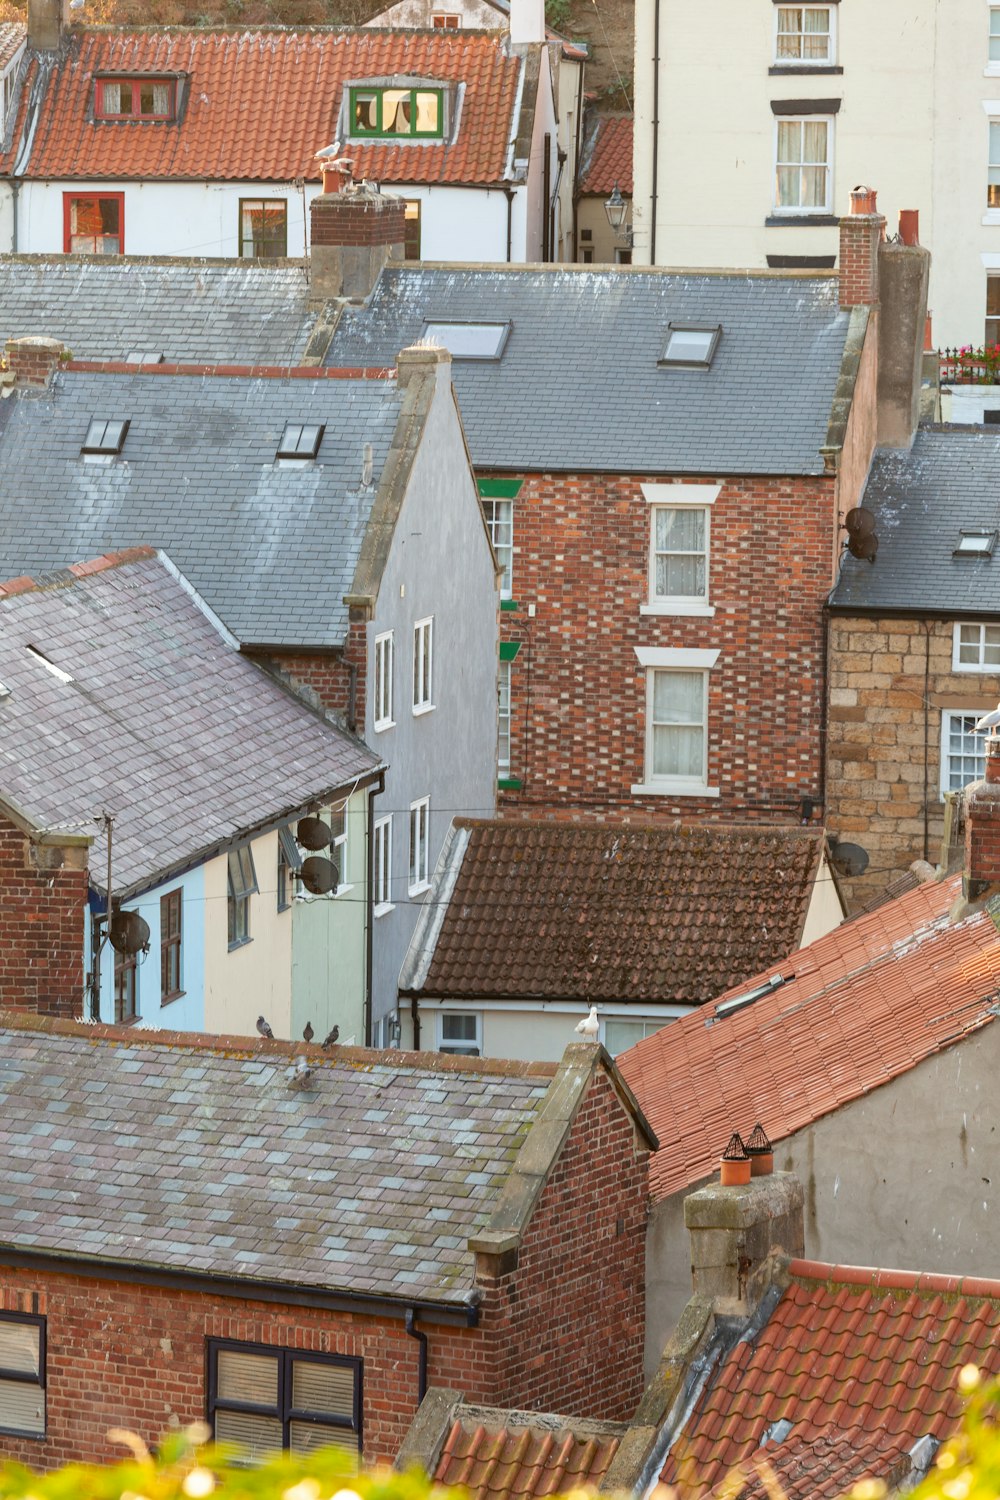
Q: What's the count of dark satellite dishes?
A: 6